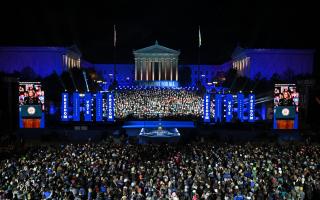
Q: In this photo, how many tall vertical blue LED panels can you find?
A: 10